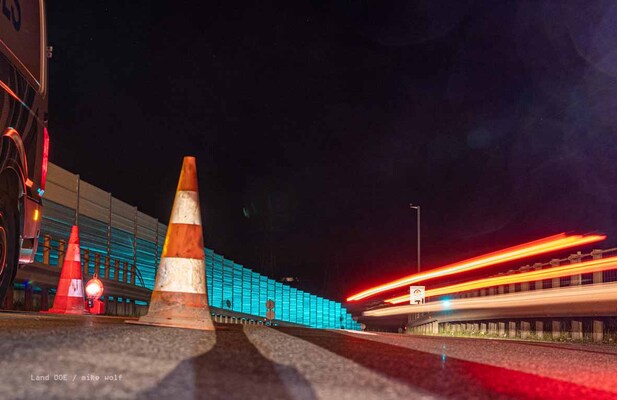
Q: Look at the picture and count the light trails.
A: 3